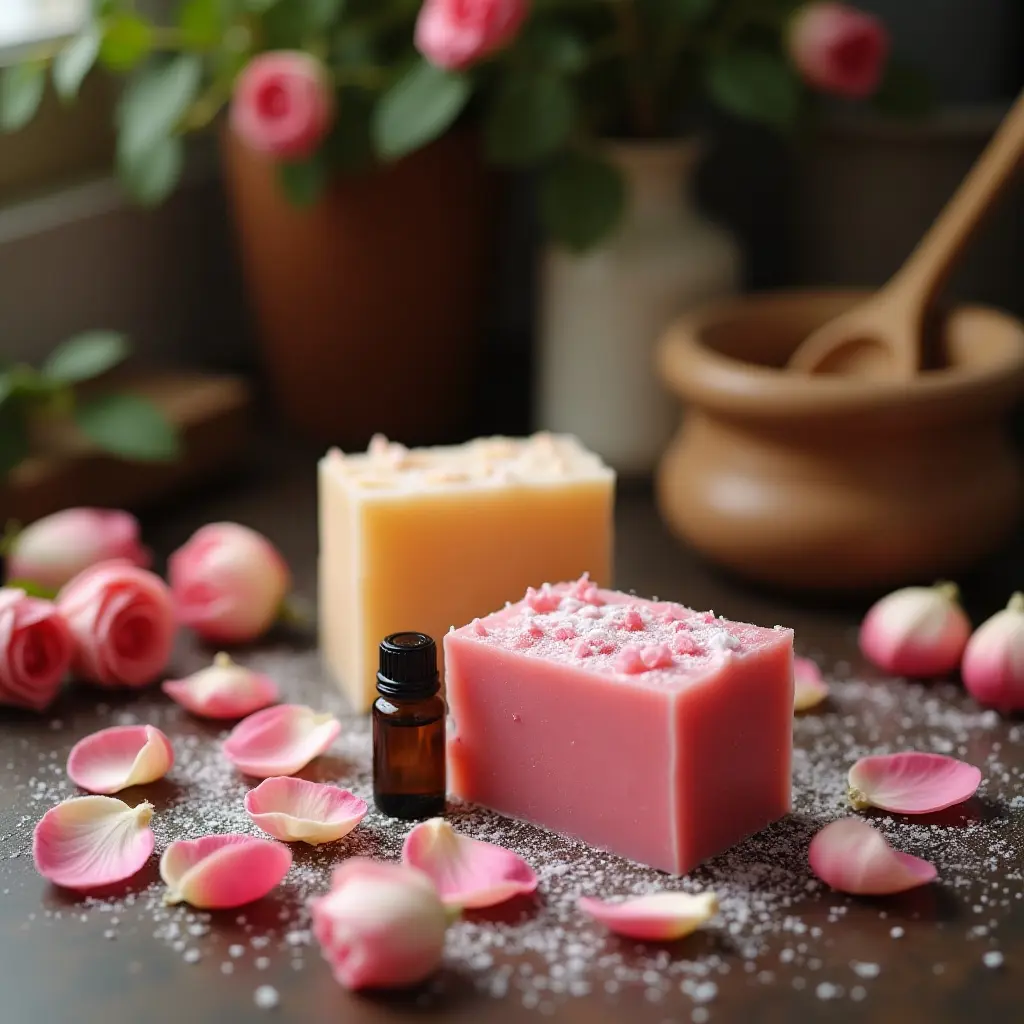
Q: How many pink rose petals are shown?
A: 11